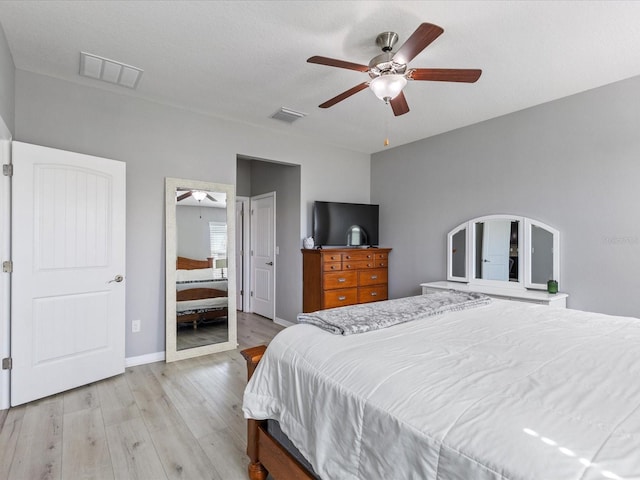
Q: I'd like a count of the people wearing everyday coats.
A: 0